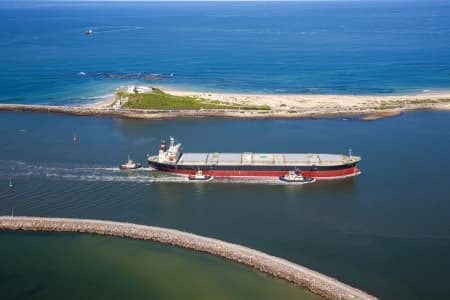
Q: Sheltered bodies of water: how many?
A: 2